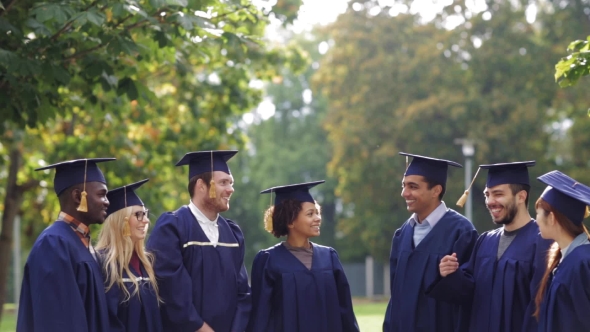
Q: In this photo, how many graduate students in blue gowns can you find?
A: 7